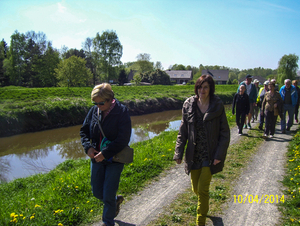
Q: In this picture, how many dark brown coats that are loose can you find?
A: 1